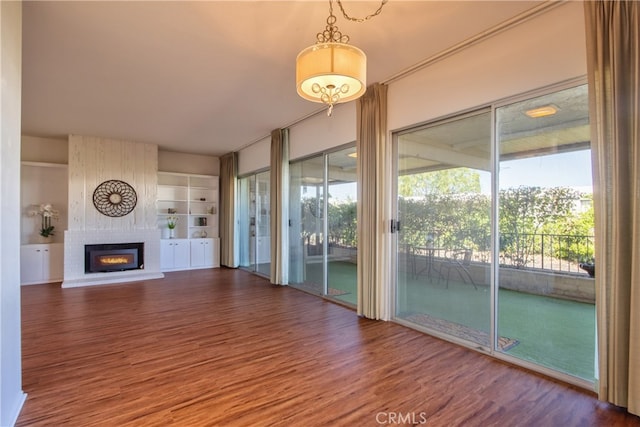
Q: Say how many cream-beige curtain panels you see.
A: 4